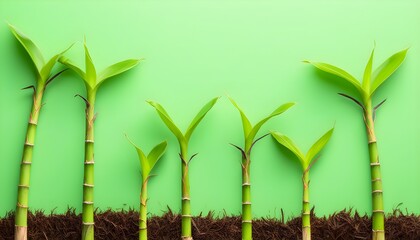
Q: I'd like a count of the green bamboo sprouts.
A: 7